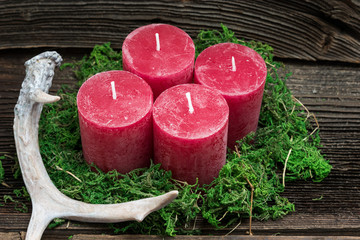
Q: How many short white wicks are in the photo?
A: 4